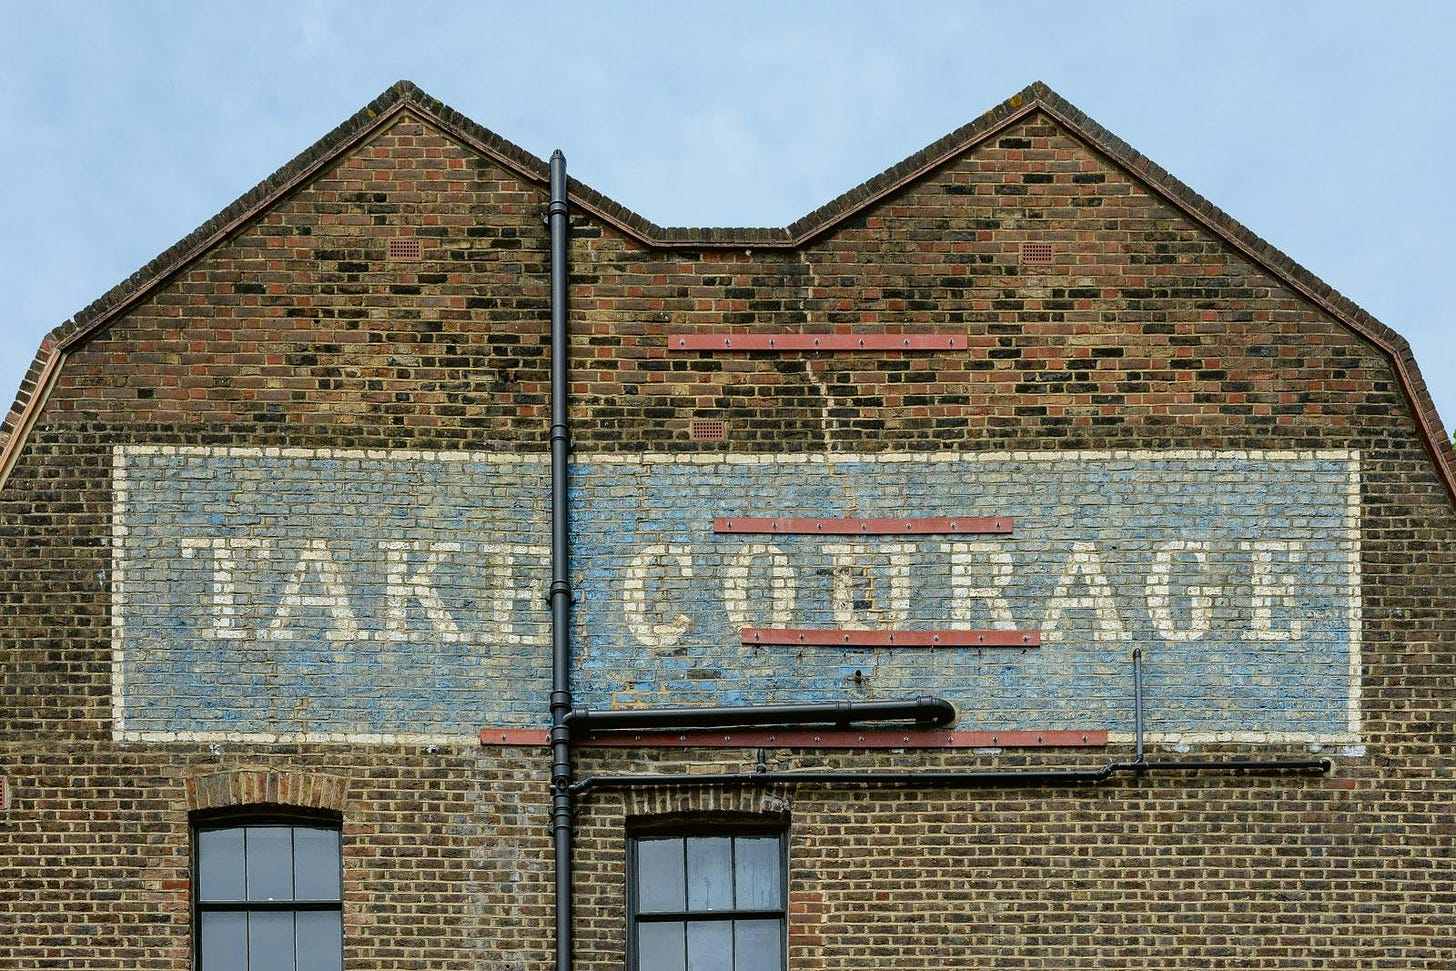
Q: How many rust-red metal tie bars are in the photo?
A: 4